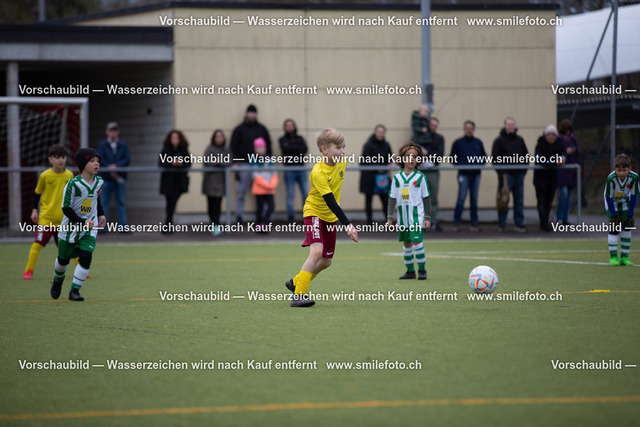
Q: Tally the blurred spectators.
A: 13